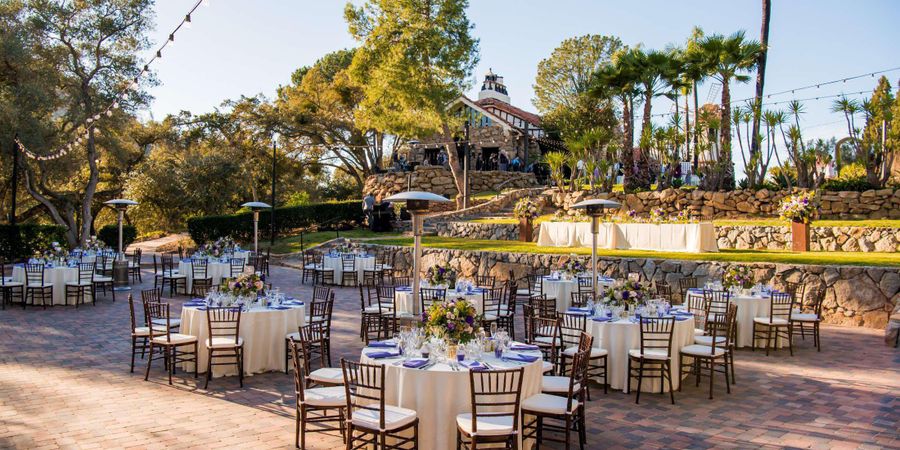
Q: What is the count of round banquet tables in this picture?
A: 11